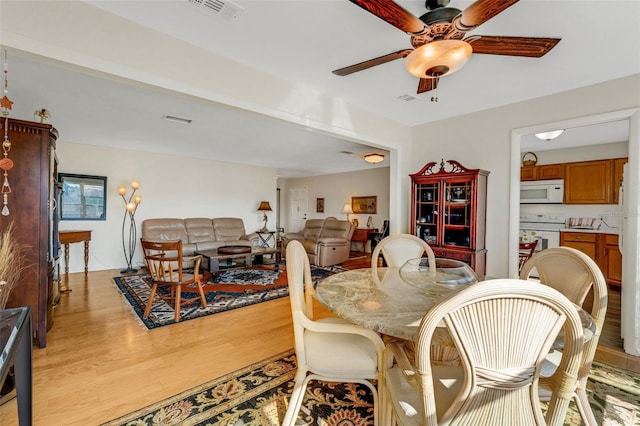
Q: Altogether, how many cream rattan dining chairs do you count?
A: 4